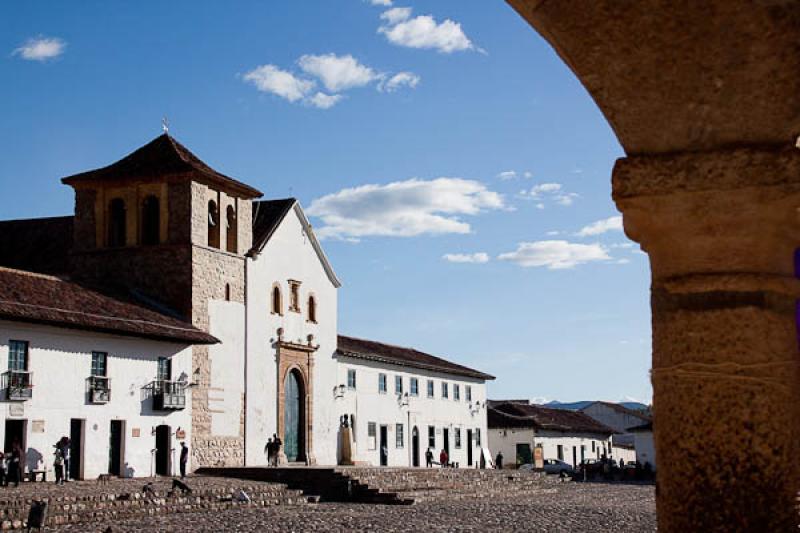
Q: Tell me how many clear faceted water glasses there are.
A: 0